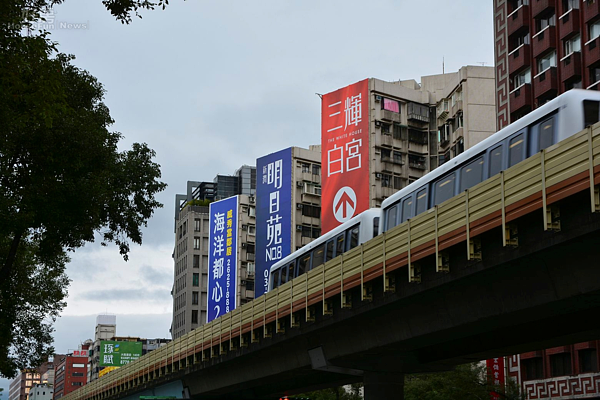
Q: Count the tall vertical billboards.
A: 3